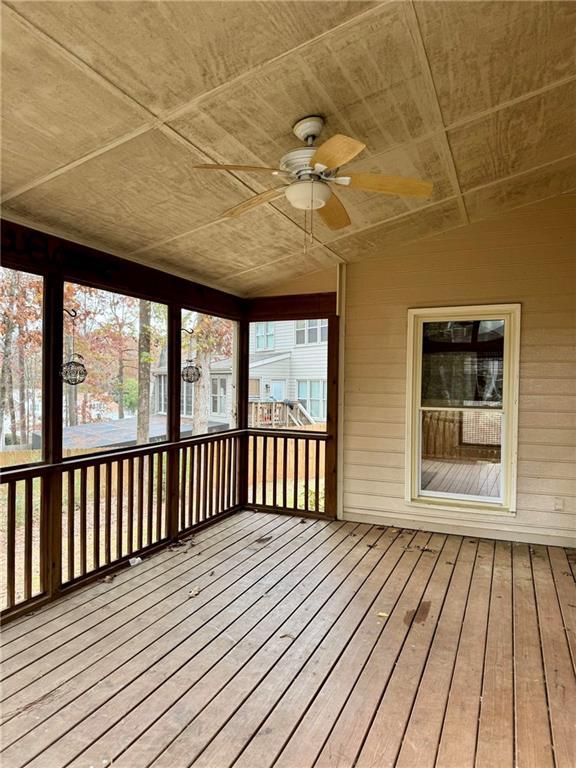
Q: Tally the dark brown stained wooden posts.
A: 4